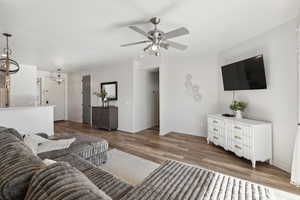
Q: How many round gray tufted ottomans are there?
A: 0